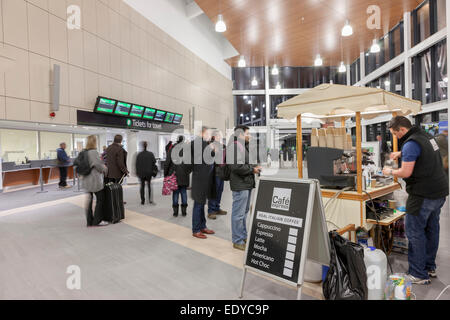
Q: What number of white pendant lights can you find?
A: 9